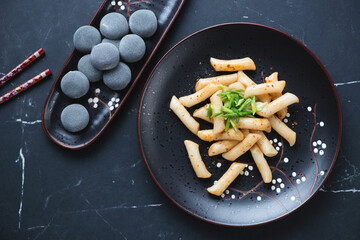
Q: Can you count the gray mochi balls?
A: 10